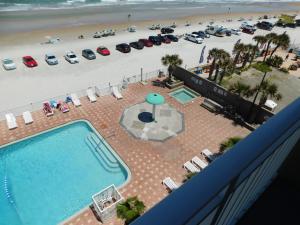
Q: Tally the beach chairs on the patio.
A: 11